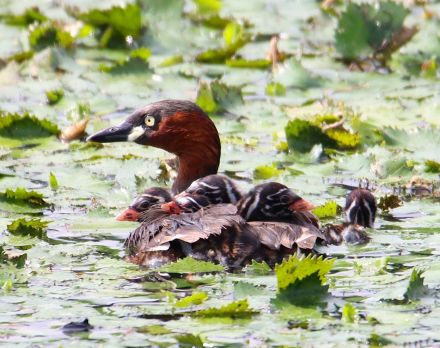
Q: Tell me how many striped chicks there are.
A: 5